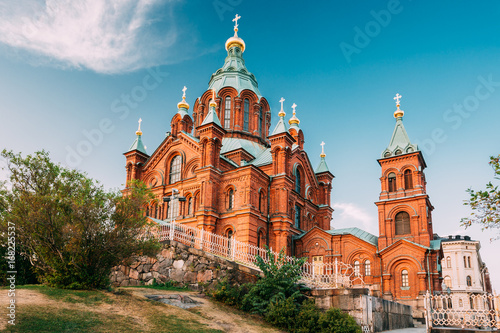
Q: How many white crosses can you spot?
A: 8